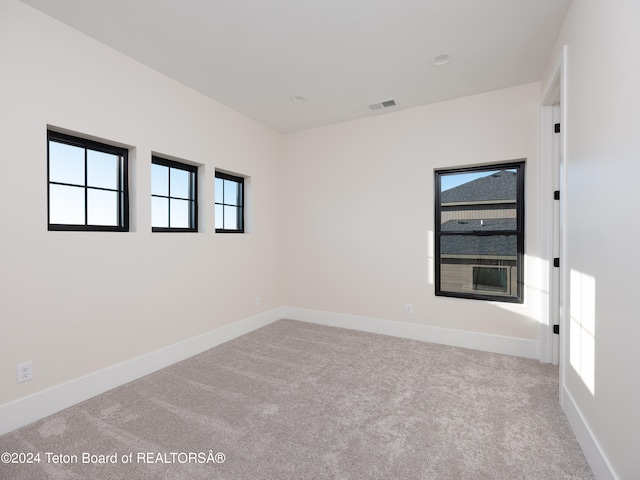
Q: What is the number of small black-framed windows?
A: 3